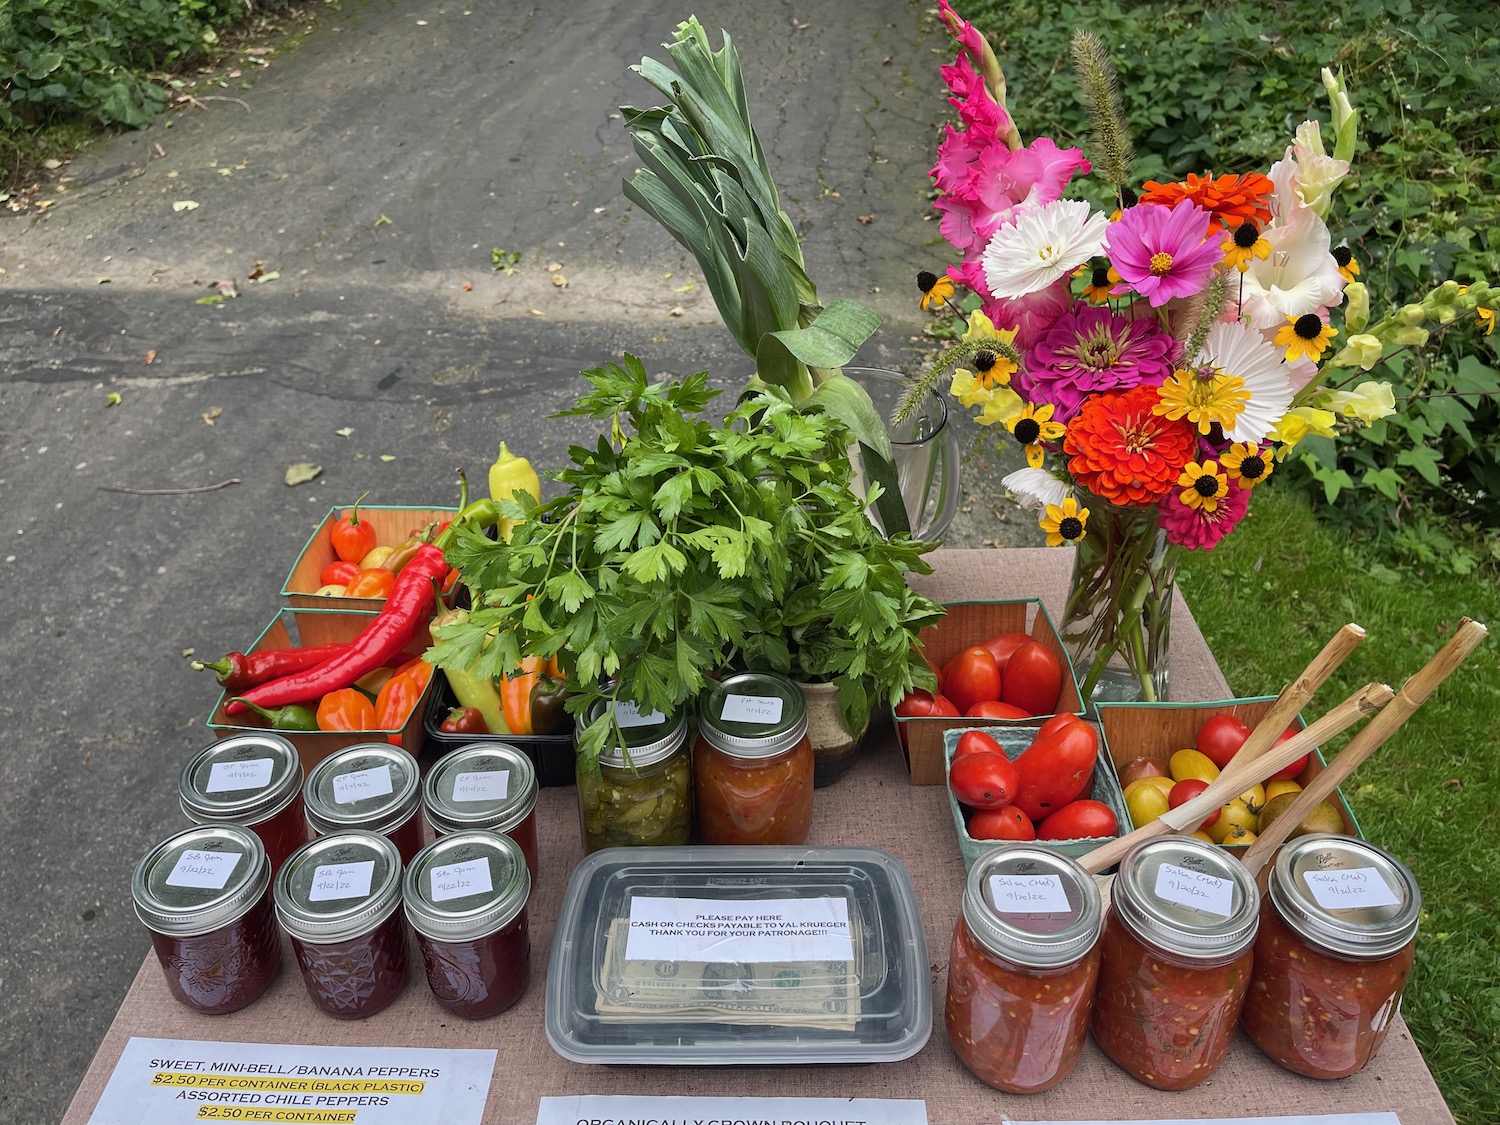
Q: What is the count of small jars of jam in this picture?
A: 6